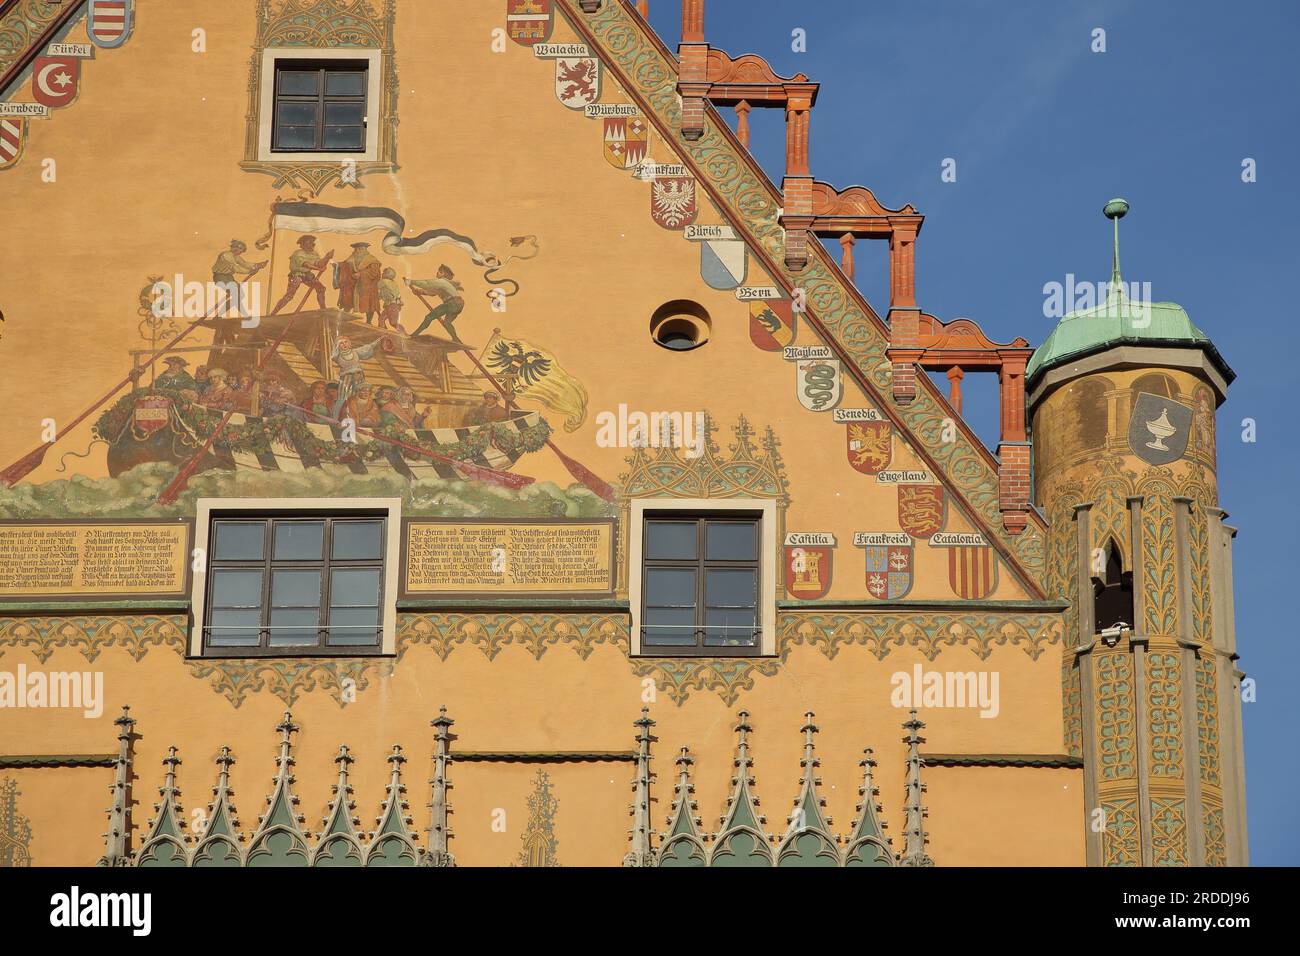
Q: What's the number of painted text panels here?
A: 2